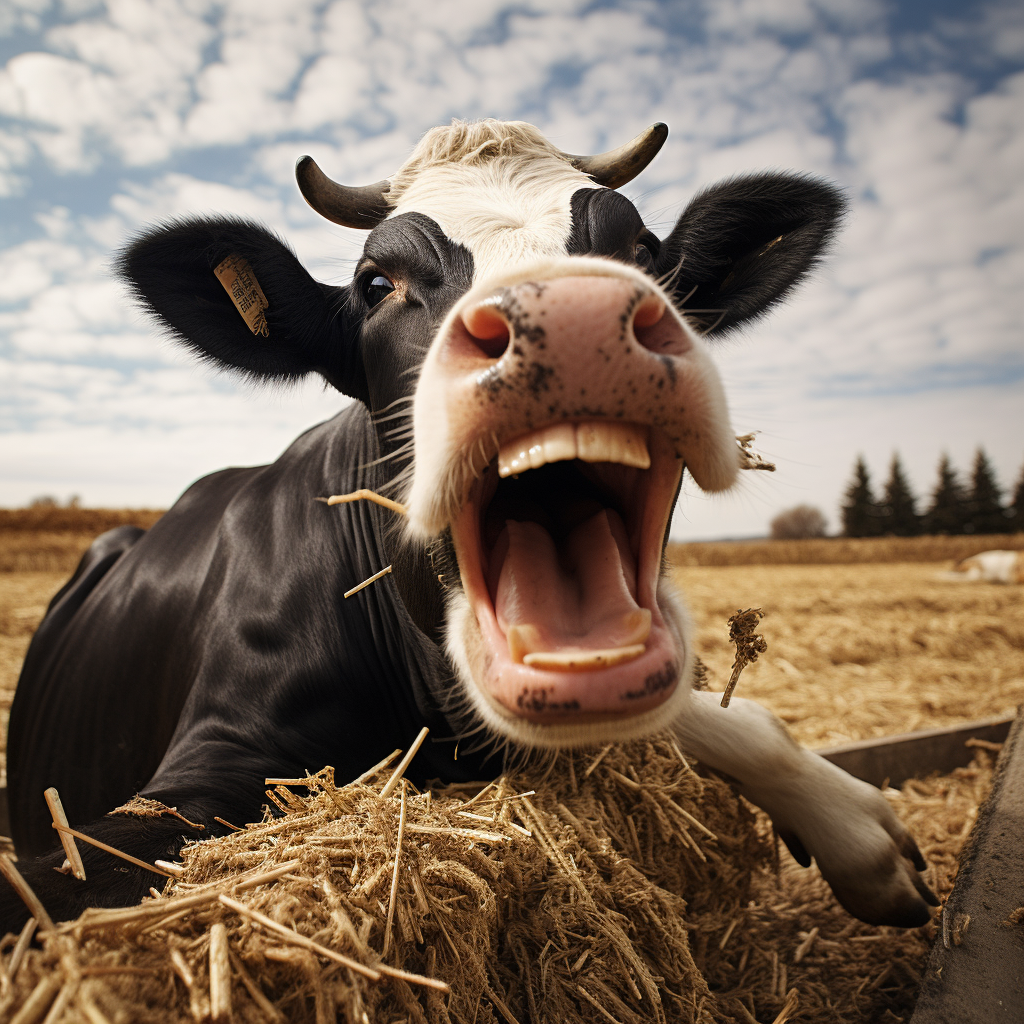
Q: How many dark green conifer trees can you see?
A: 5